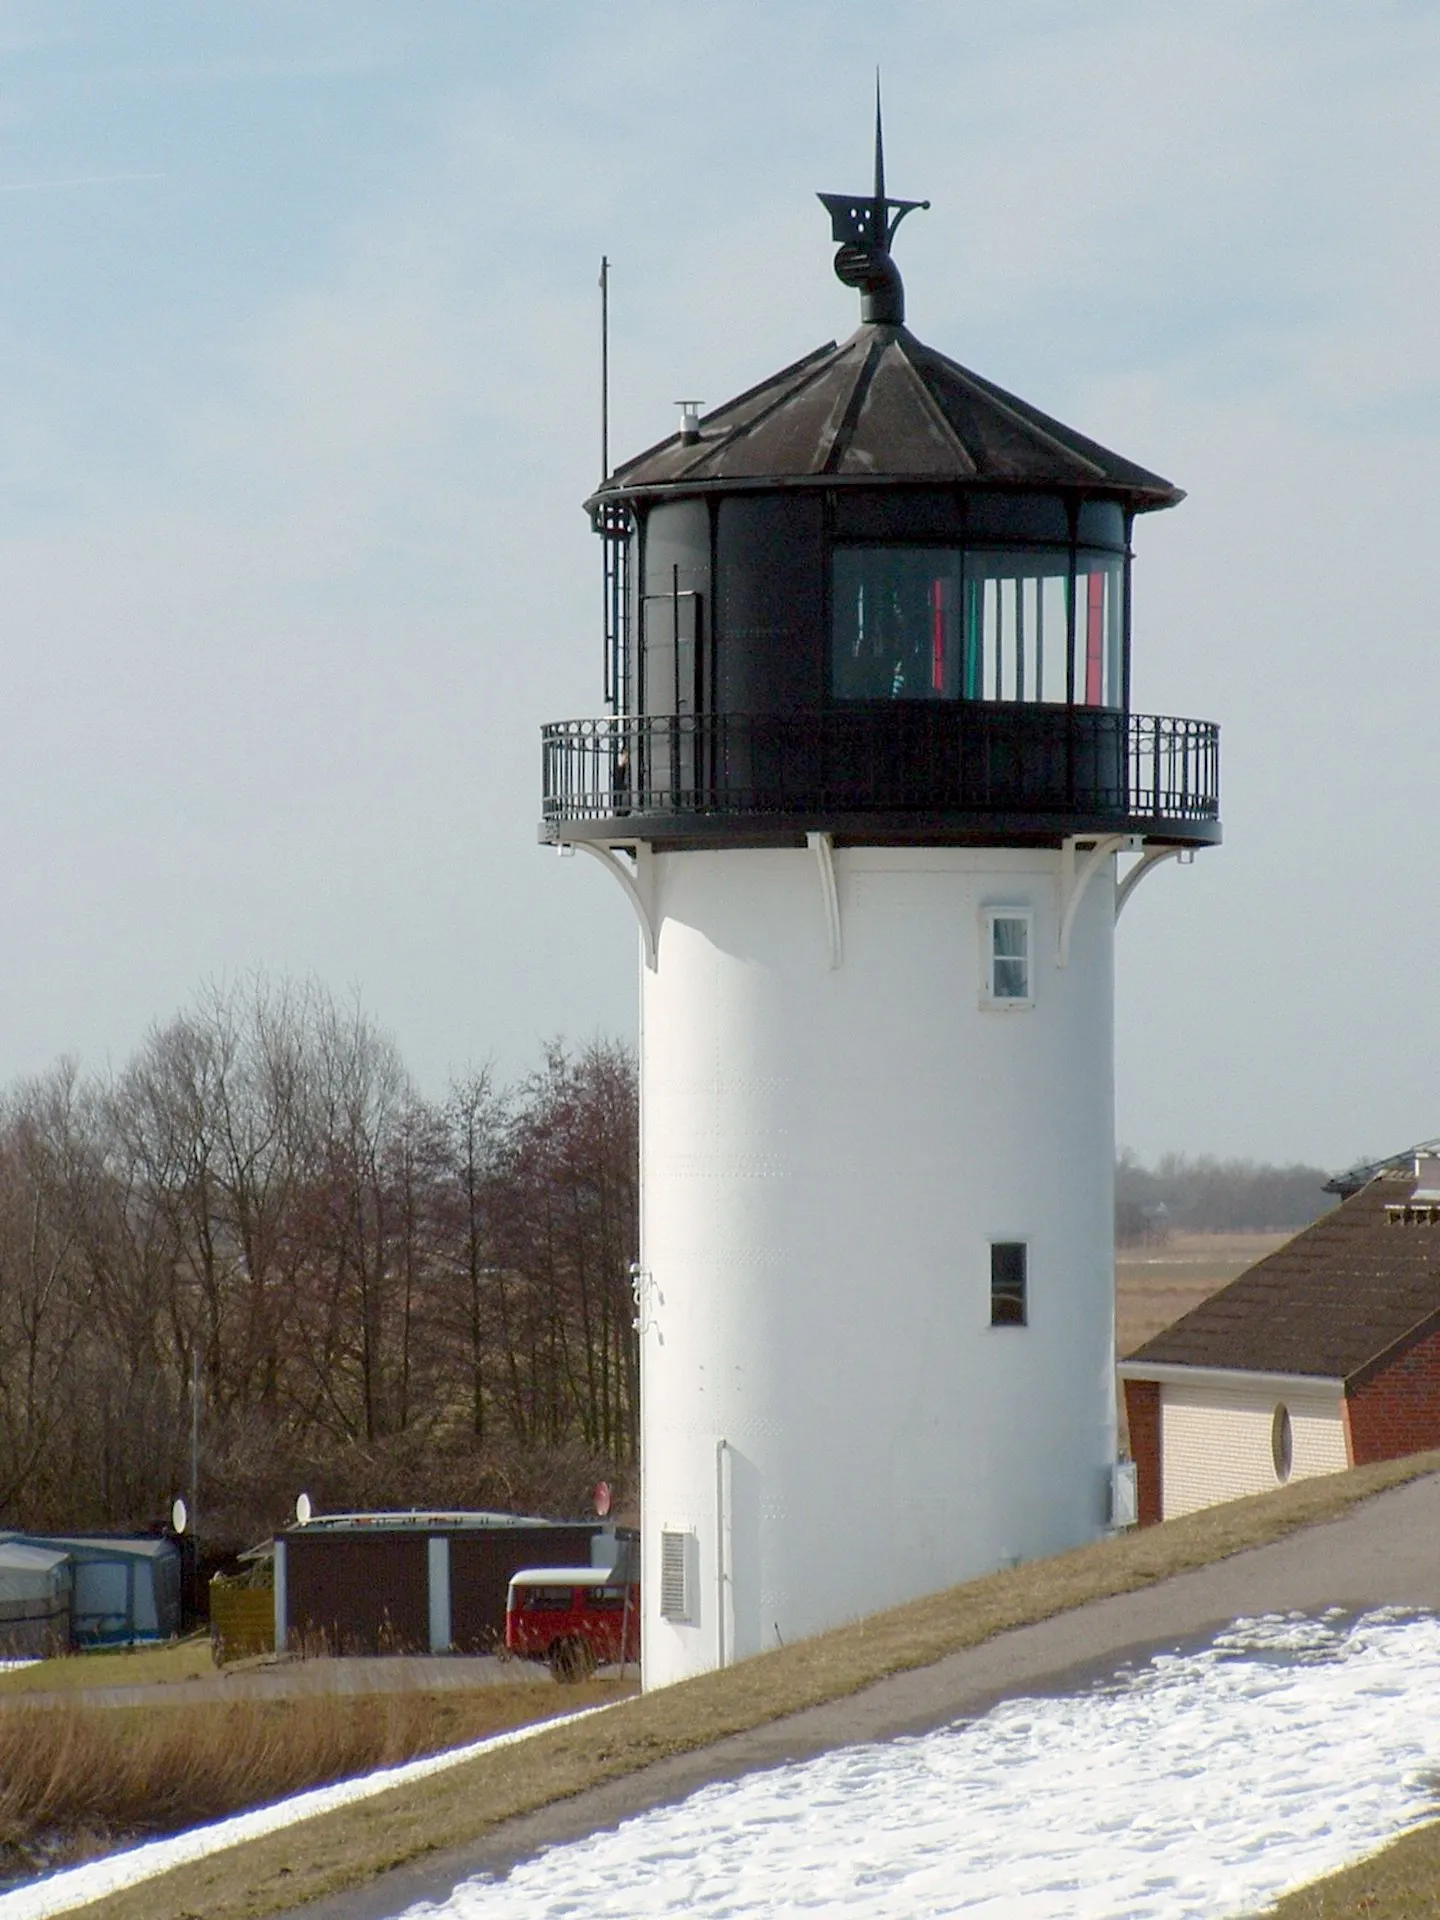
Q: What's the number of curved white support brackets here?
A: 4